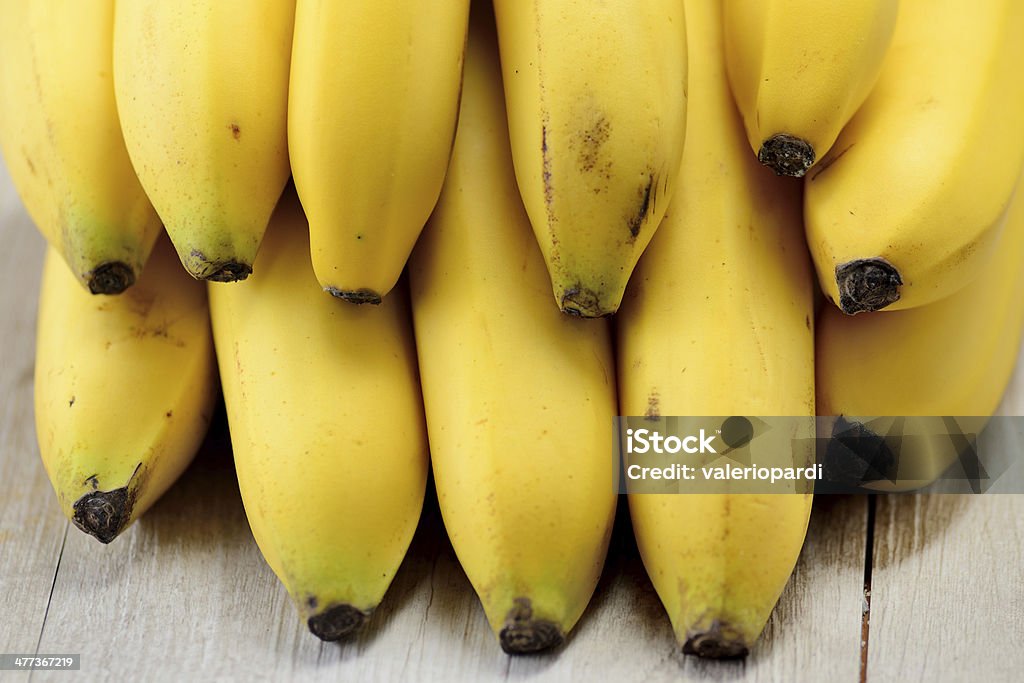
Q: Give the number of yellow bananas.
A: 11